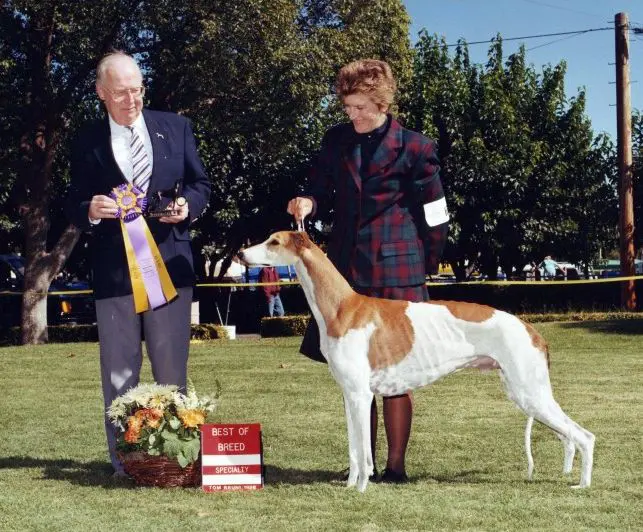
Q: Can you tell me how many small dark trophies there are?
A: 1